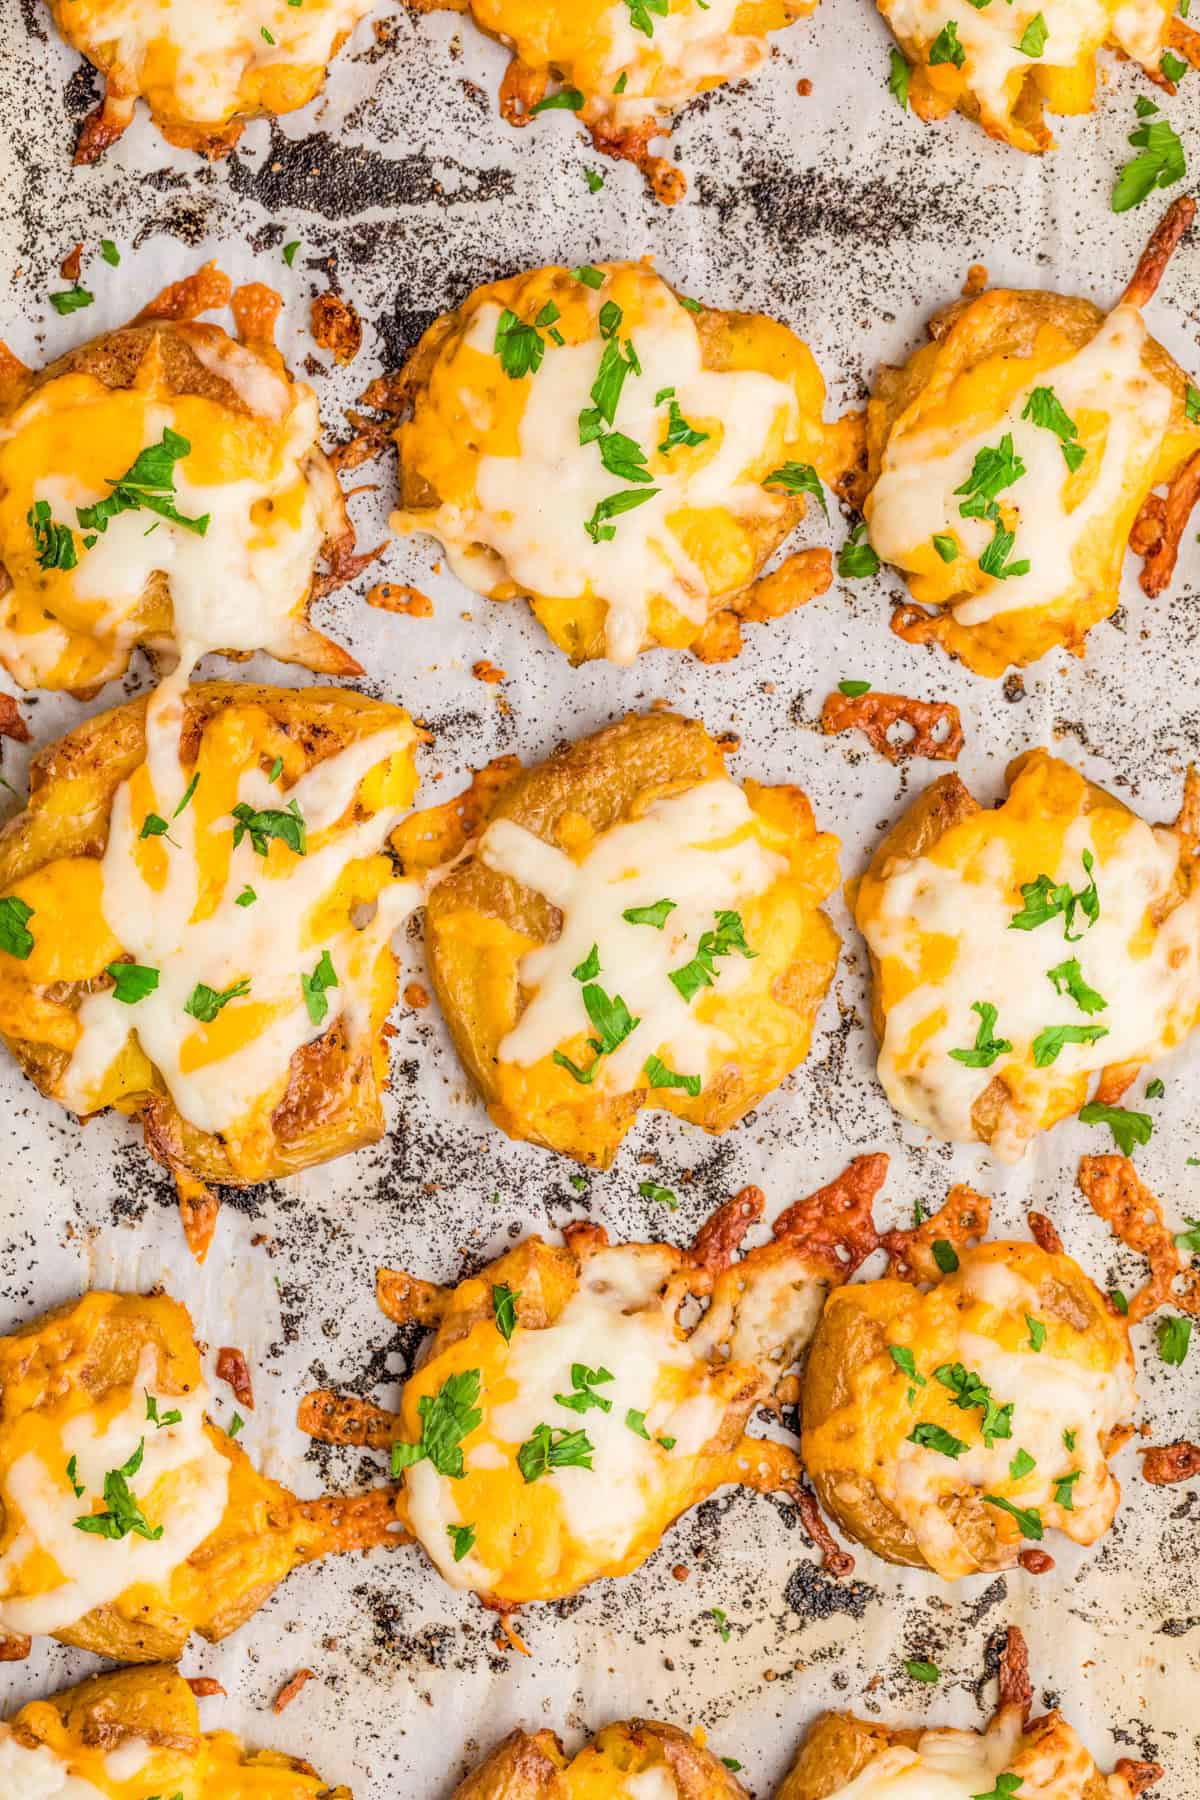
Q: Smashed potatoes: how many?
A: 15